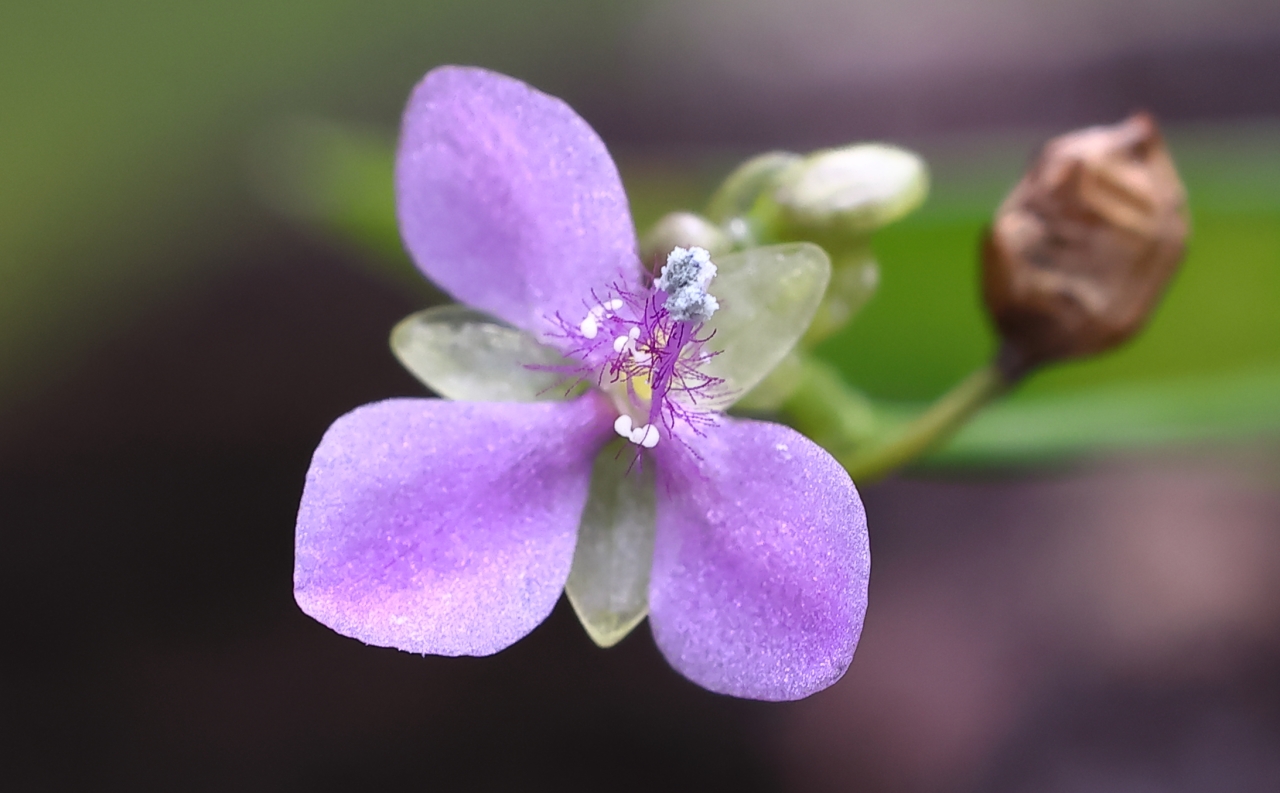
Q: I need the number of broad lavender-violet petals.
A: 3